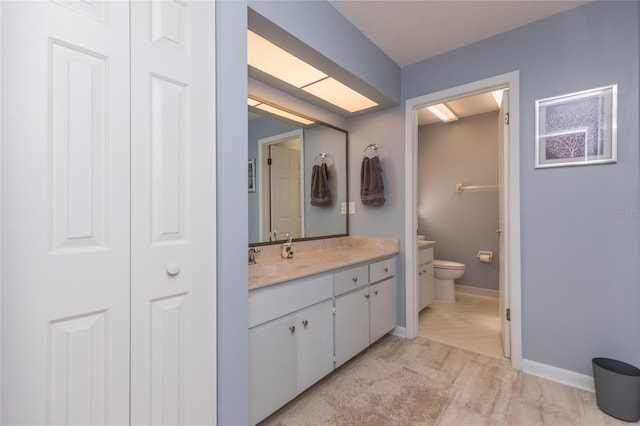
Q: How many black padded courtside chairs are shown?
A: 0